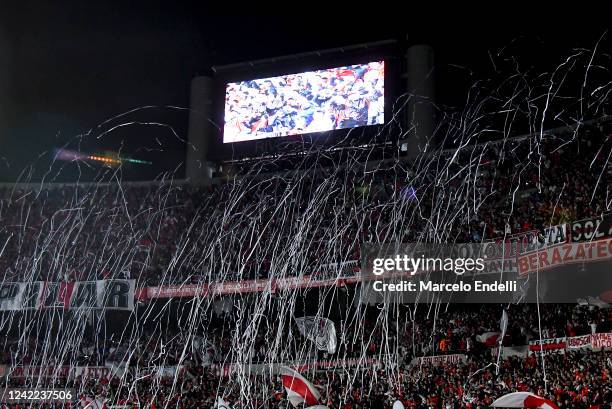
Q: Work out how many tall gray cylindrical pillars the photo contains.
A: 2